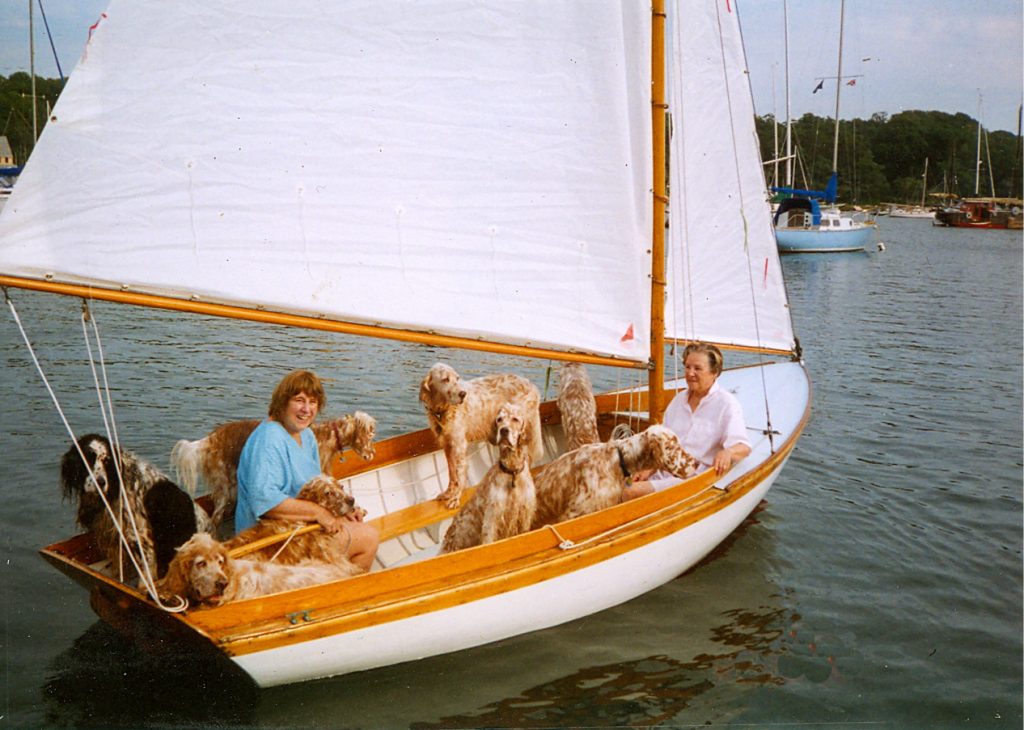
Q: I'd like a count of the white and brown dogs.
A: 7